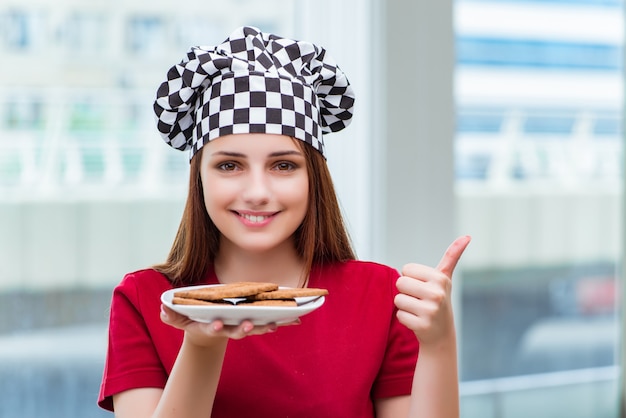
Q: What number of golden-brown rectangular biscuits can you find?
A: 4